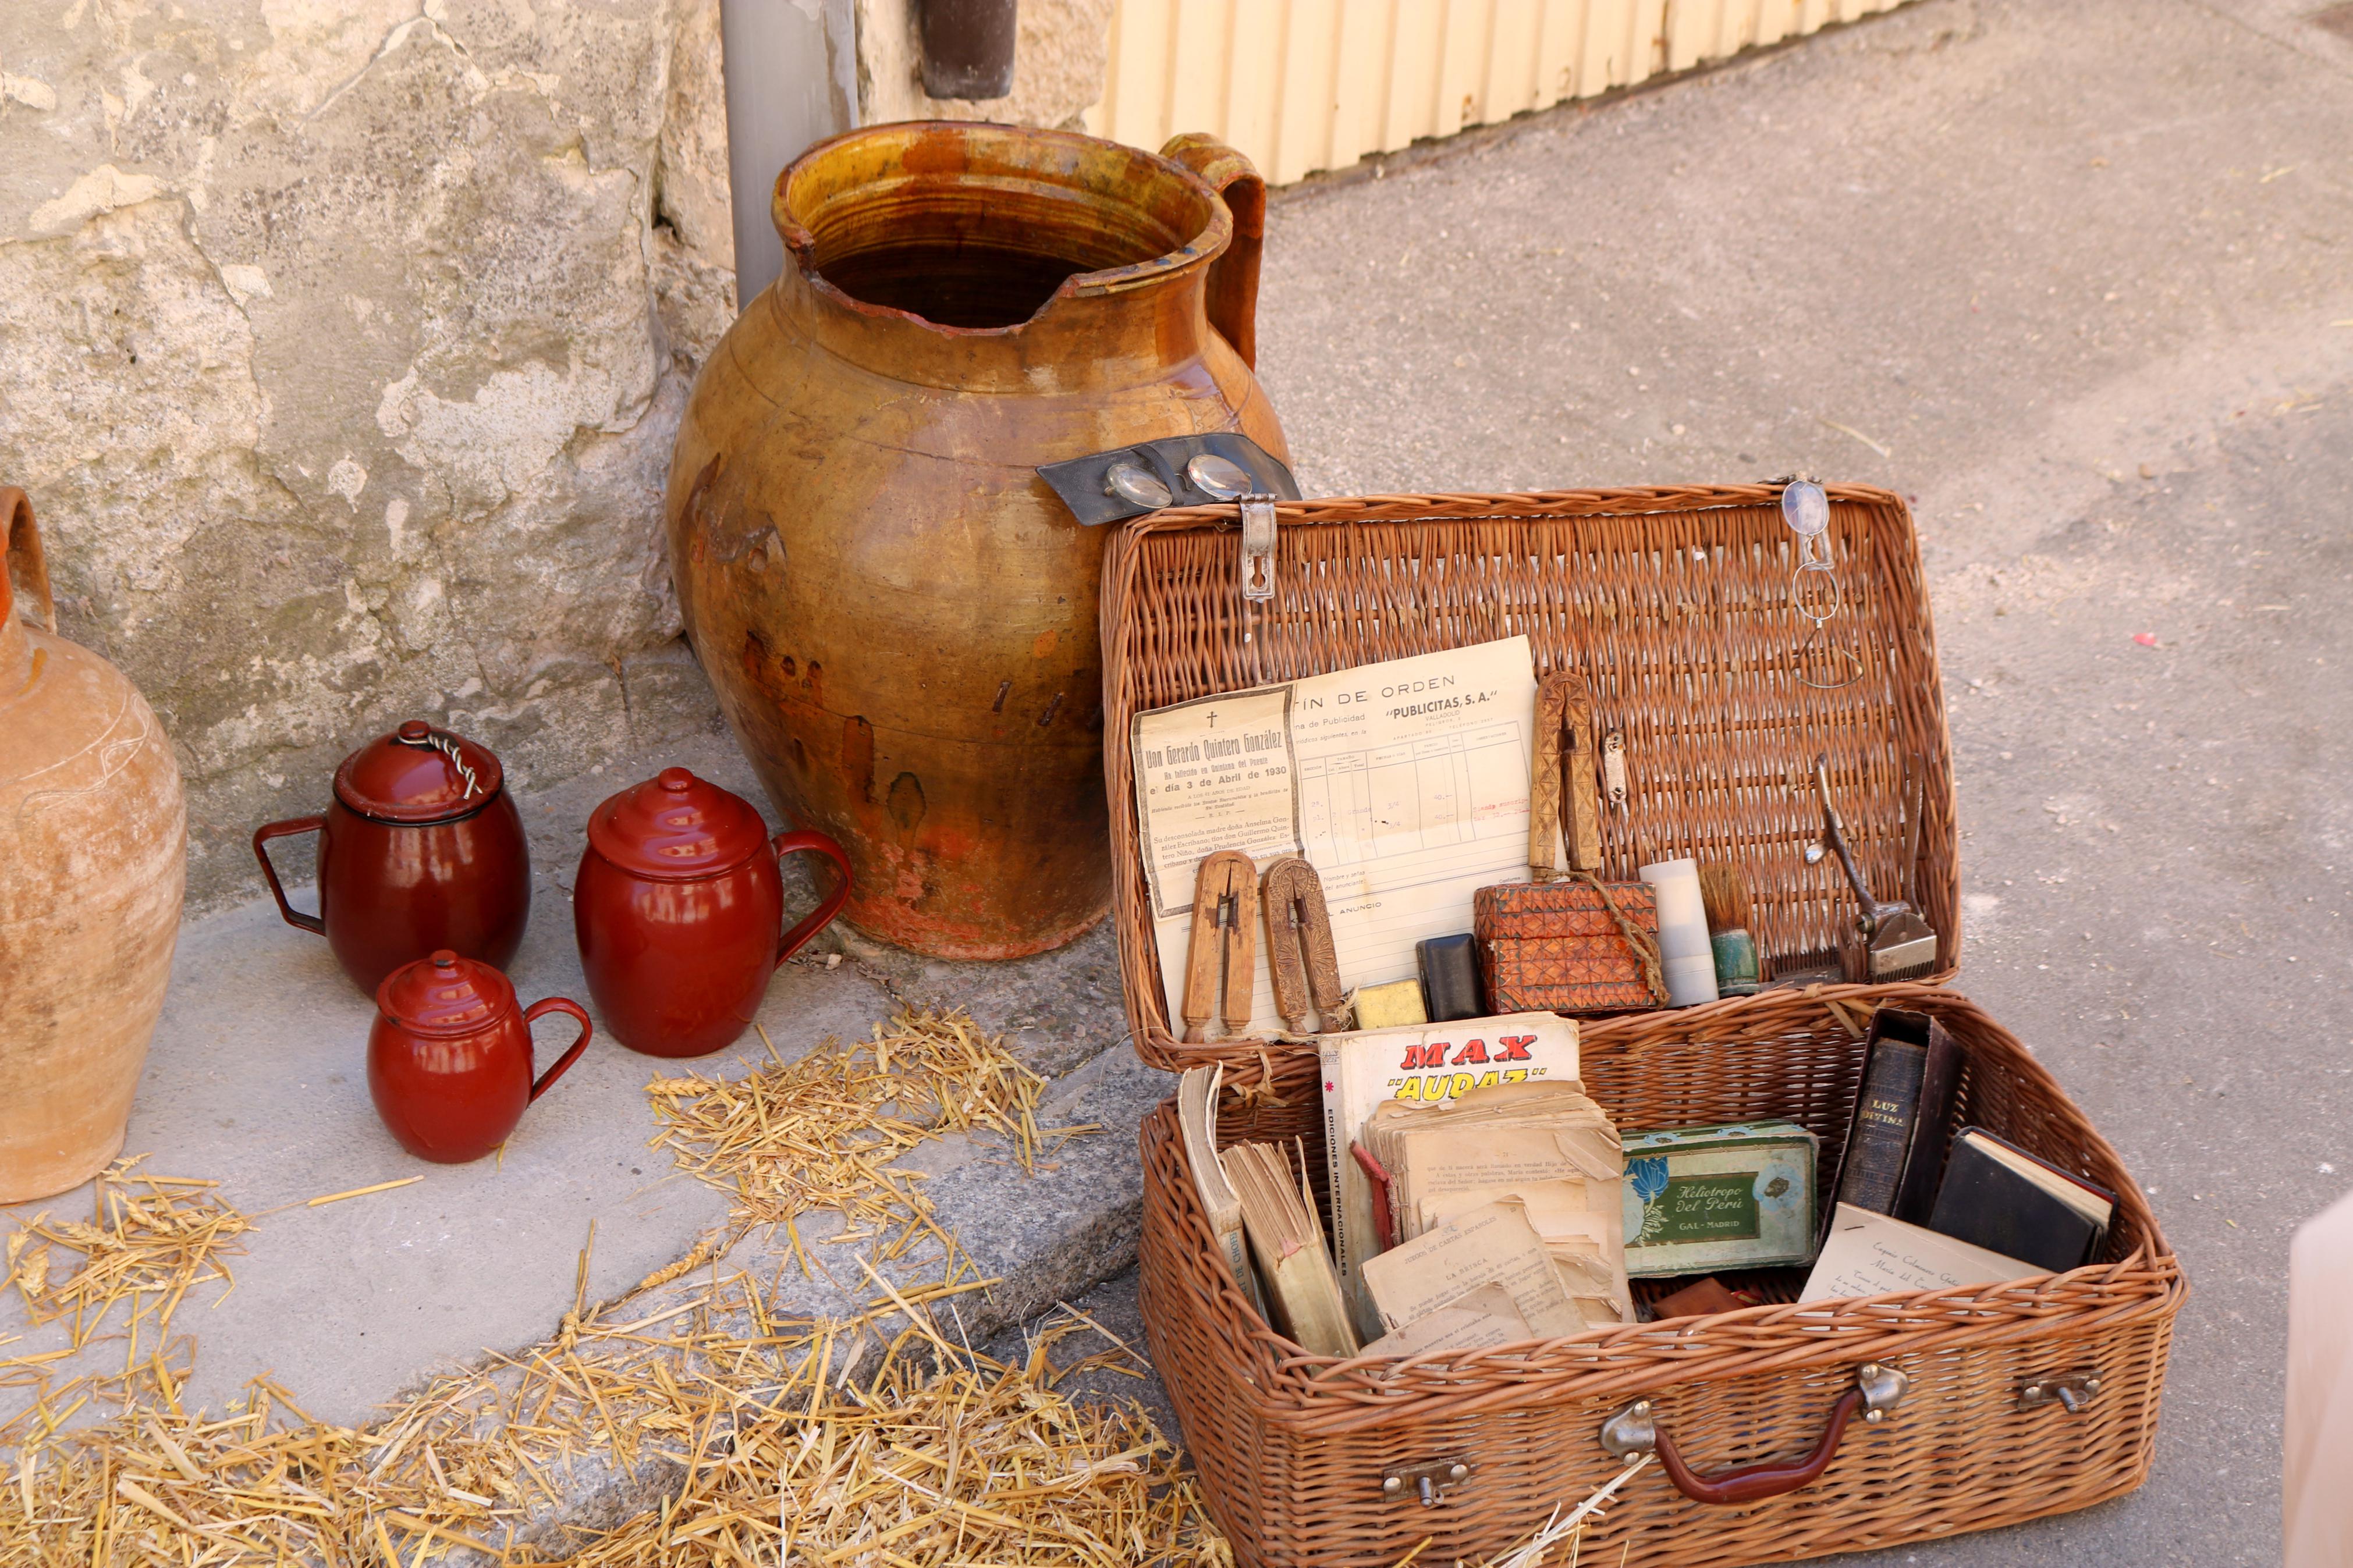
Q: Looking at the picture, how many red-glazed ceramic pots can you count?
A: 3